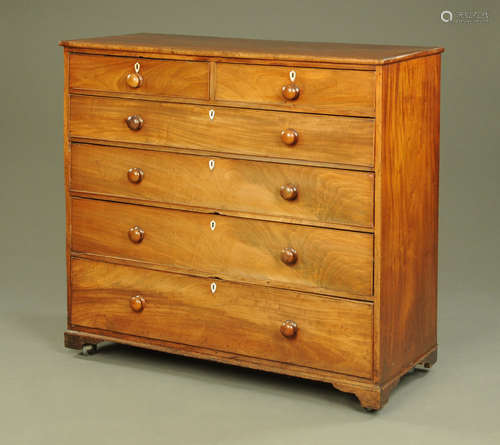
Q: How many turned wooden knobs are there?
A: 10